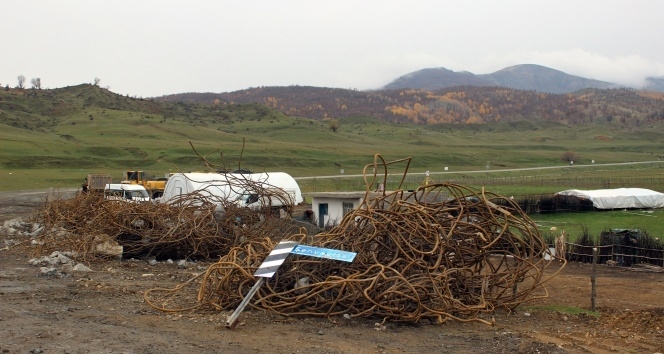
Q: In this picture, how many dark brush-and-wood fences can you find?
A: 2